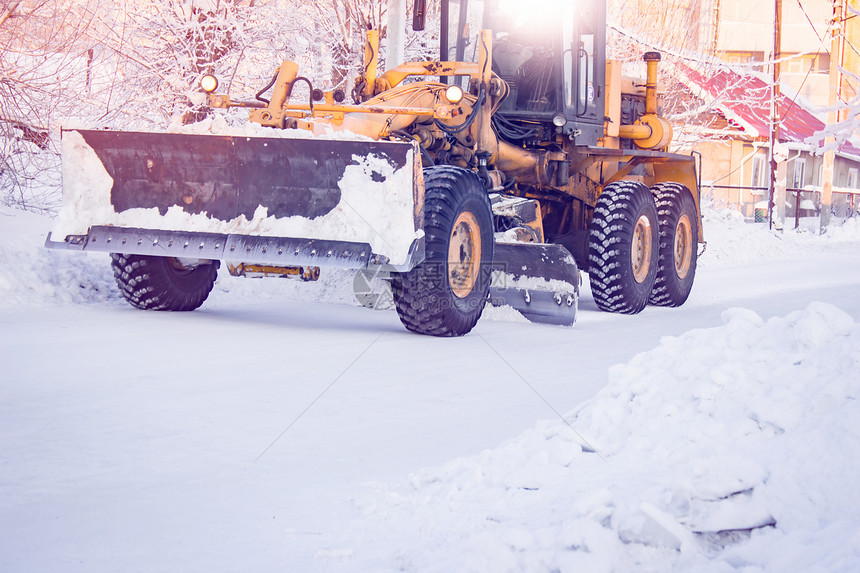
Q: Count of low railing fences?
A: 1